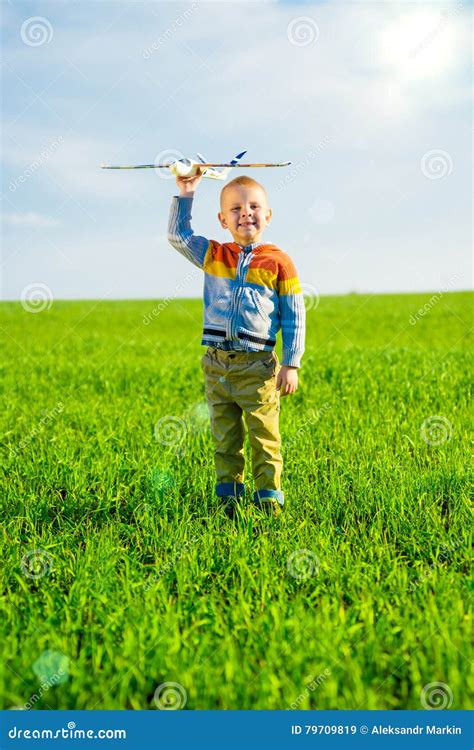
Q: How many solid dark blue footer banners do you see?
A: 1